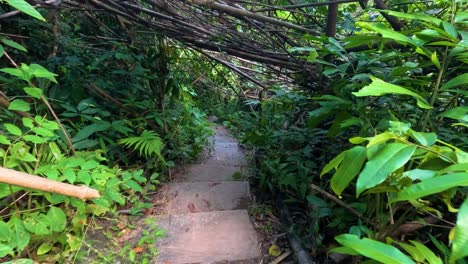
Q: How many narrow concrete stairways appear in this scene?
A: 1